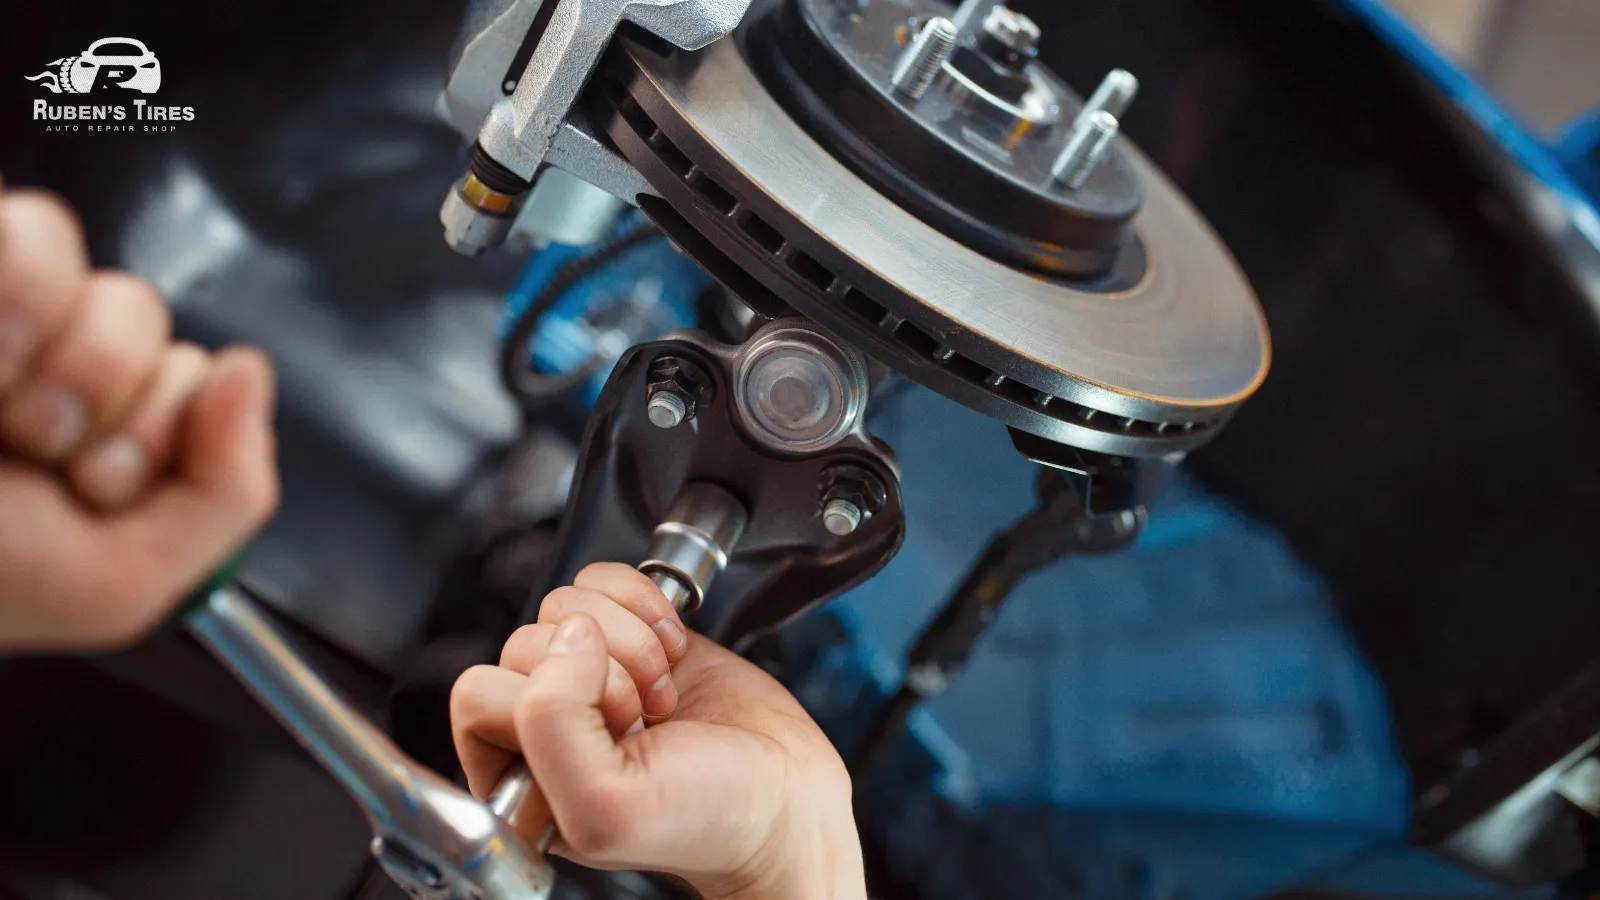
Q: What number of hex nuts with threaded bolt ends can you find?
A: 2